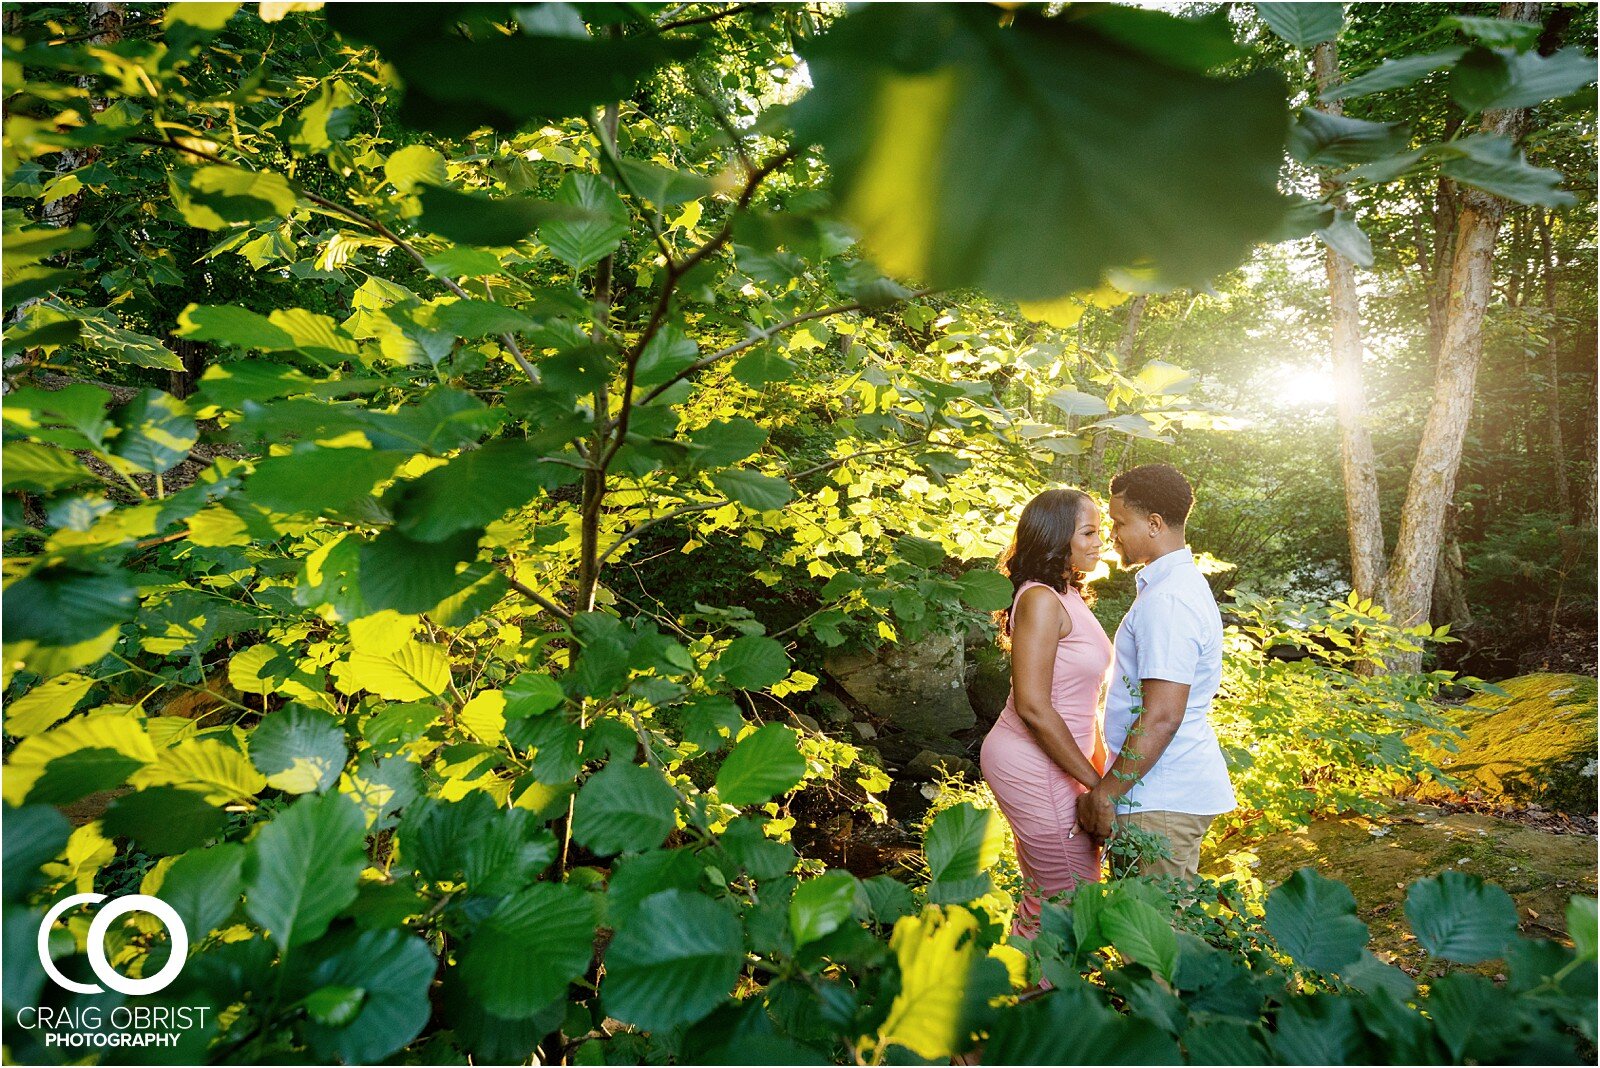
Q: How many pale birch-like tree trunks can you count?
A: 2